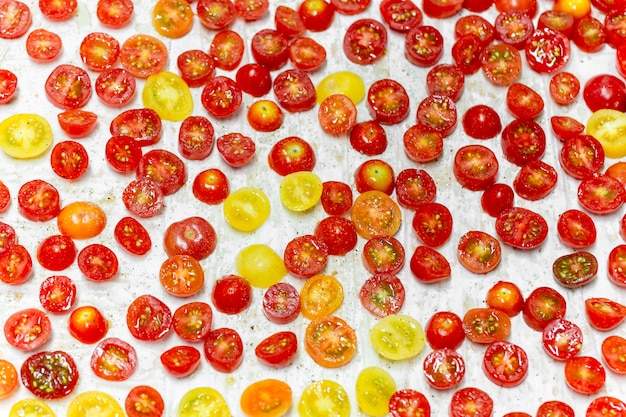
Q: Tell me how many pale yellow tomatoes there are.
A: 13